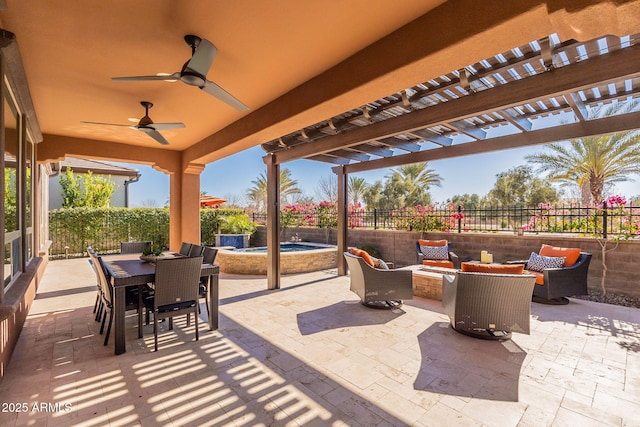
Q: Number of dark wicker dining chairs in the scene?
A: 8